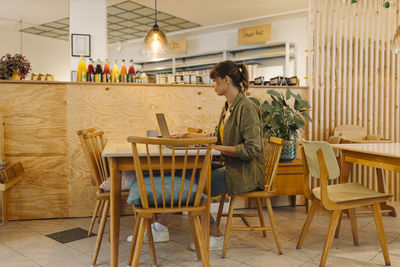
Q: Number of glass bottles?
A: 7